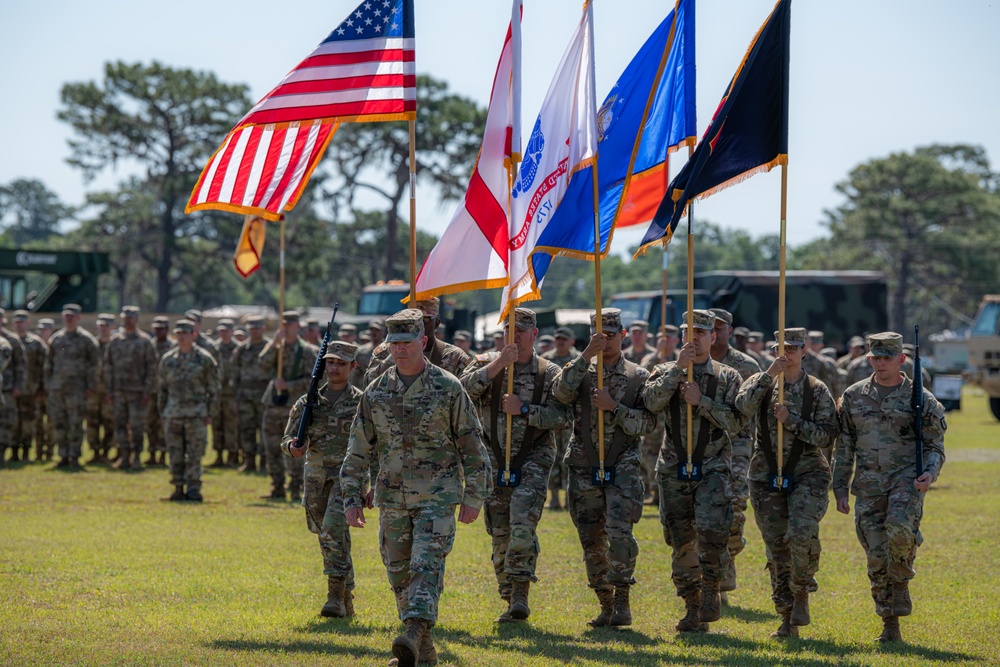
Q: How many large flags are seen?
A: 5